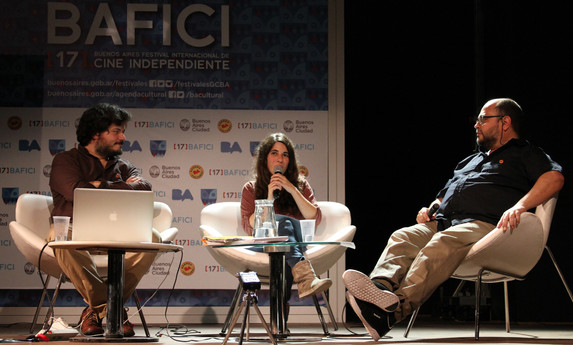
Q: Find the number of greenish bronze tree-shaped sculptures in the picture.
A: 0